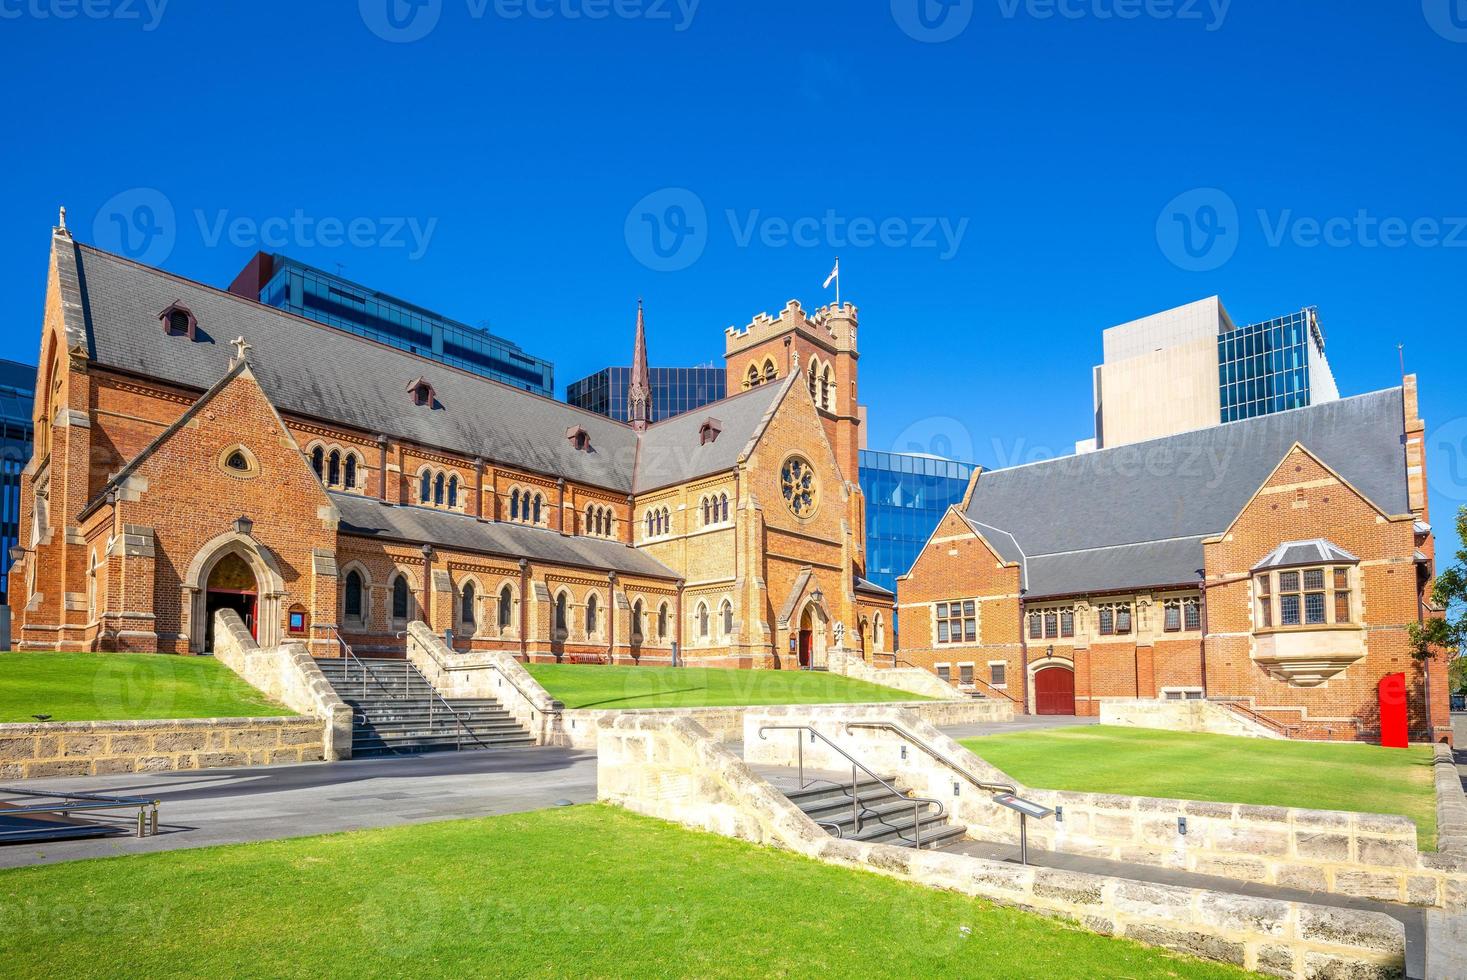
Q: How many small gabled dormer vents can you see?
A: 4